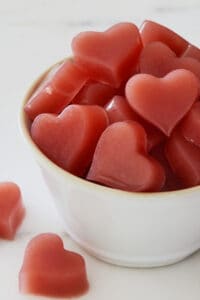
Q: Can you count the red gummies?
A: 13